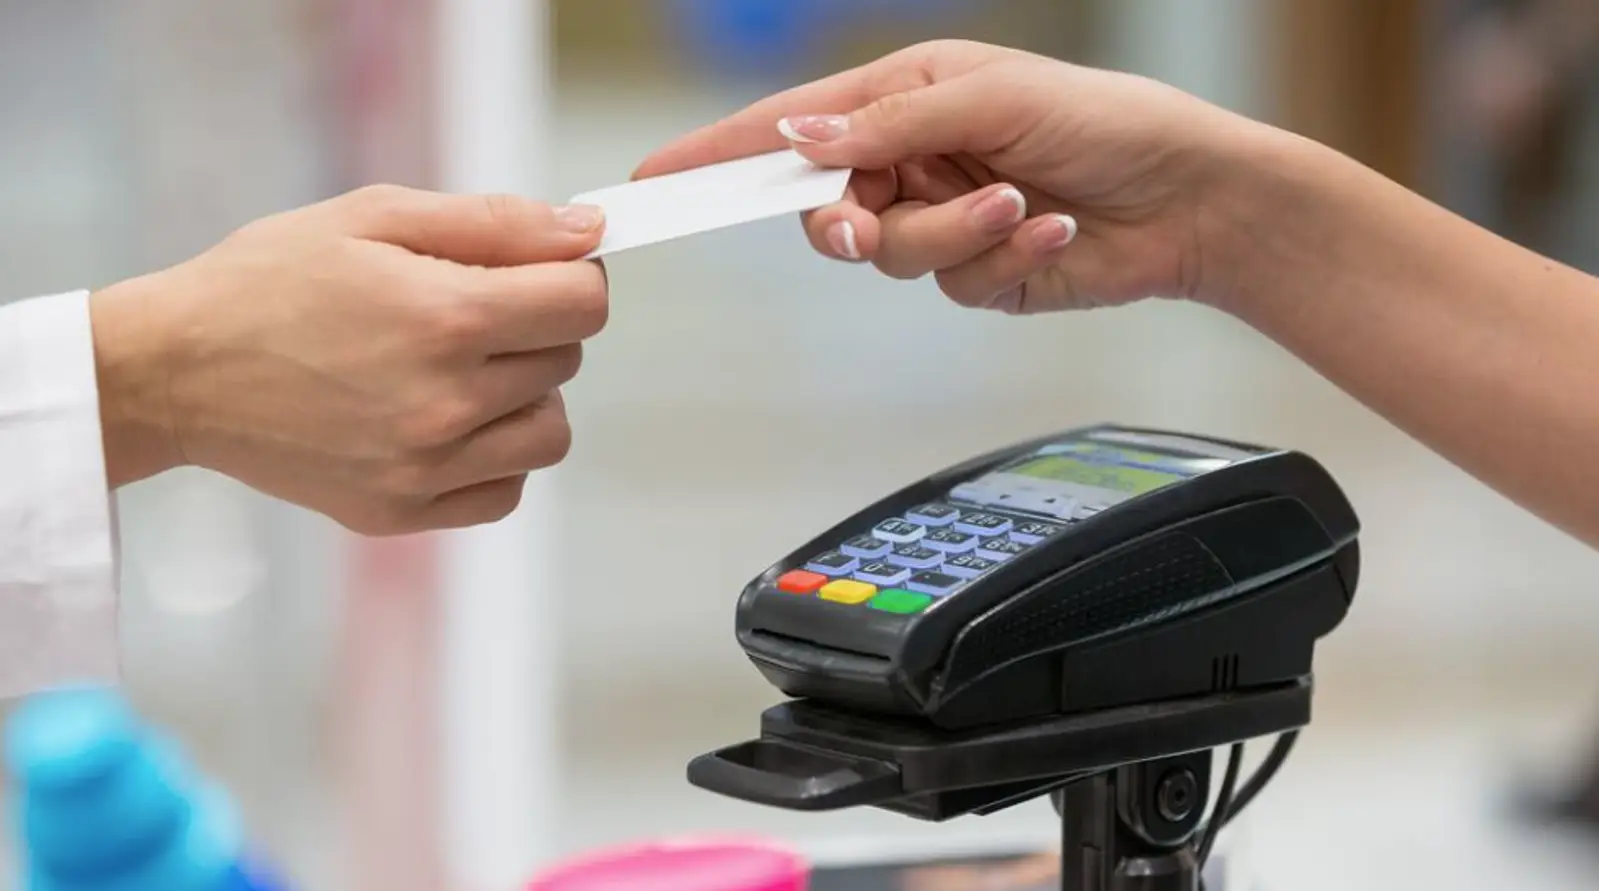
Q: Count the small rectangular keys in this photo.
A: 15